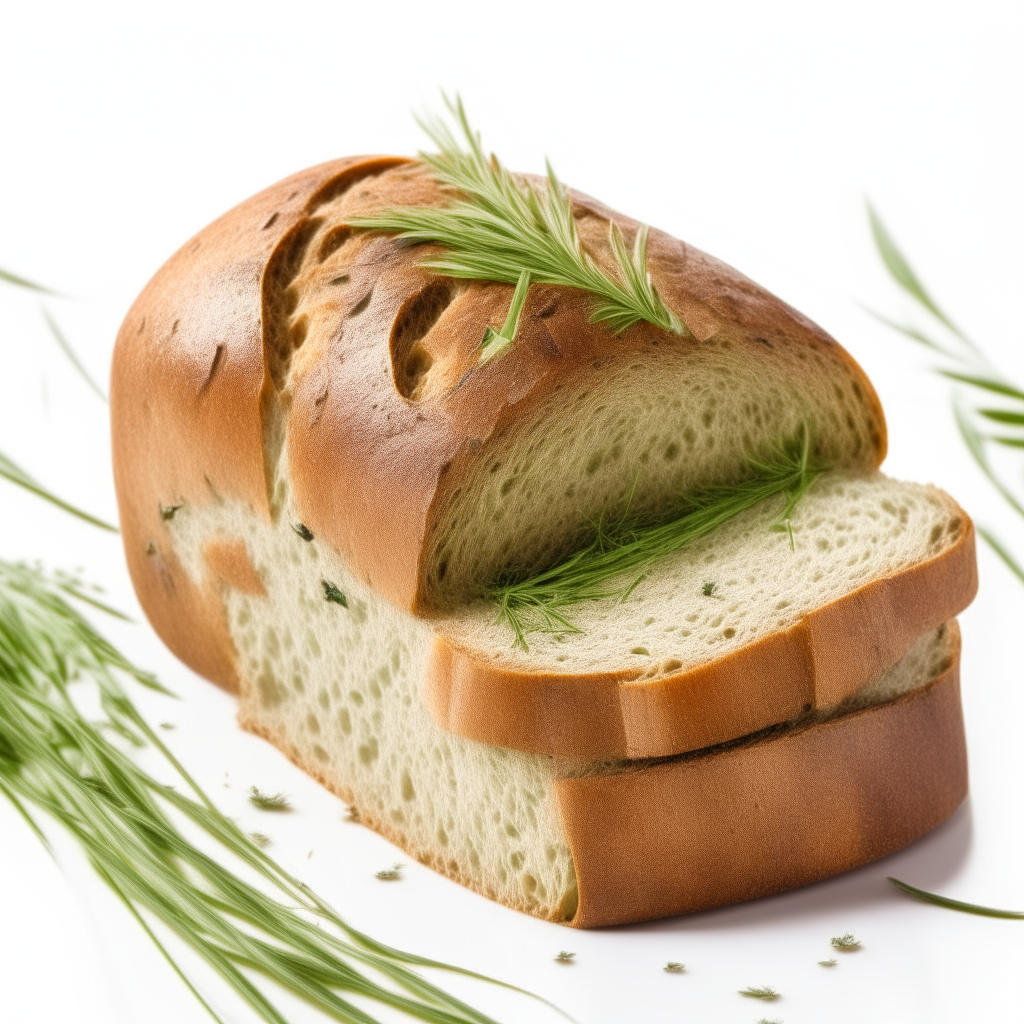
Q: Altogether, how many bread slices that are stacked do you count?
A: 2